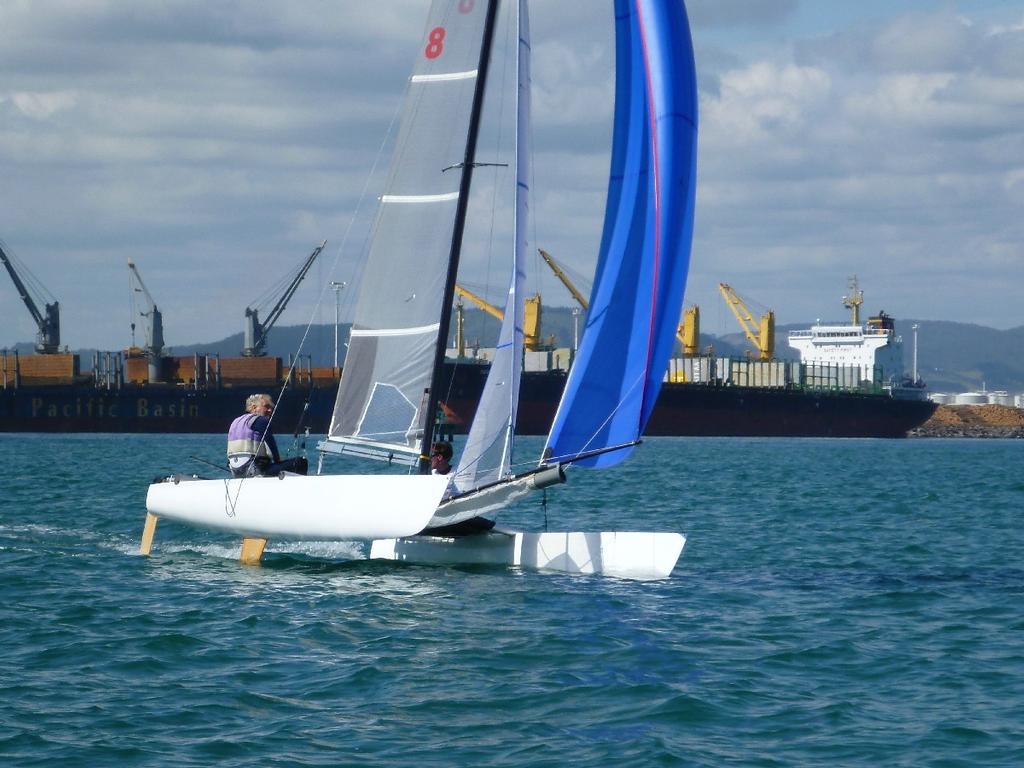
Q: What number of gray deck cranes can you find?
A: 3